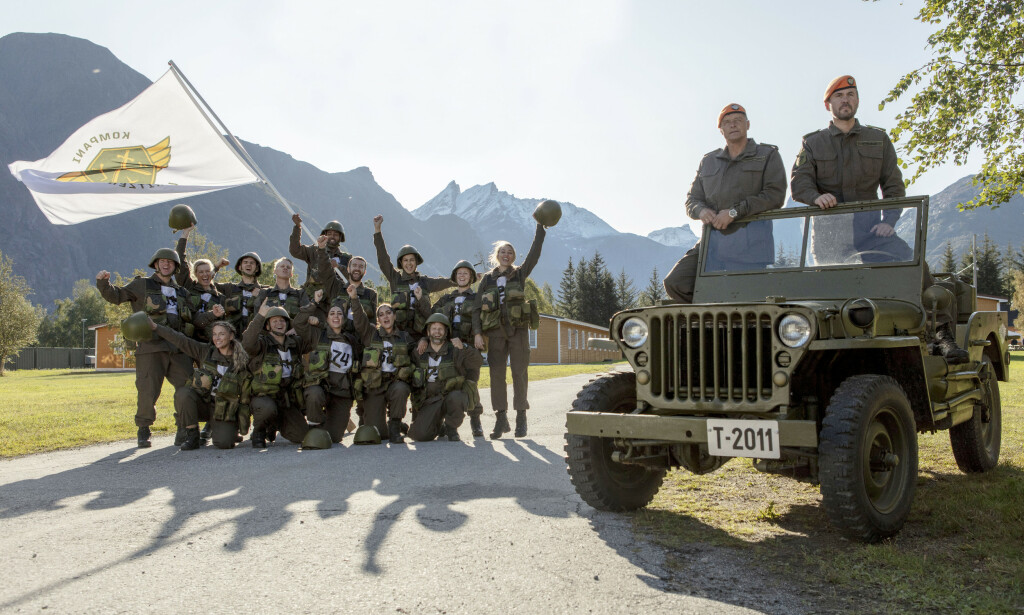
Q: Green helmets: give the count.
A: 12